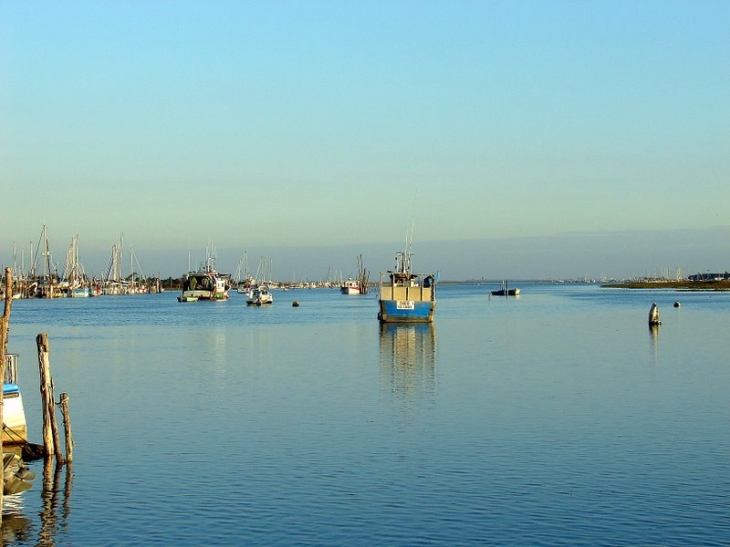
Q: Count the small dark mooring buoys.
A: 2